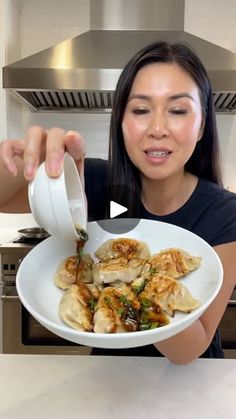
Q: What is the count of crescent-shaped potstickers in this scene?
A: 7